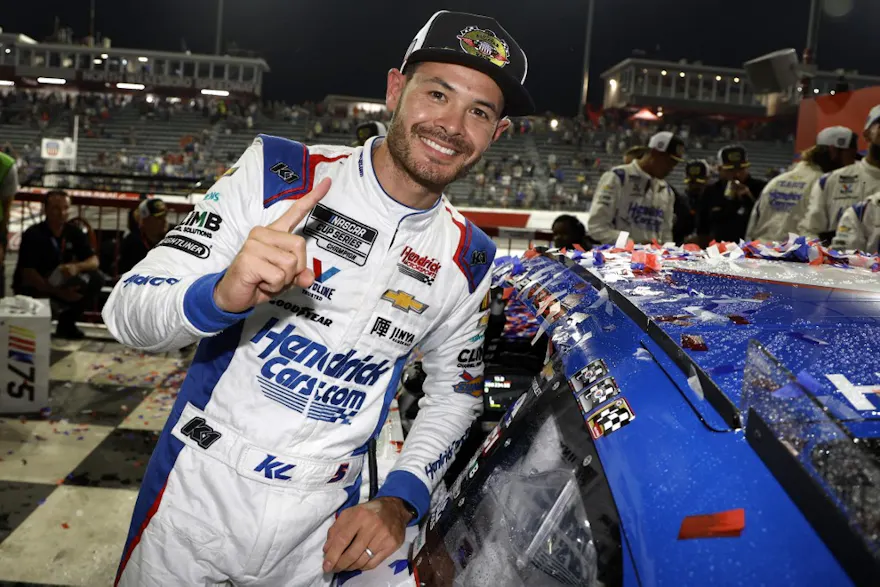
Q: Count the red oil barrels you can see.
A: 0